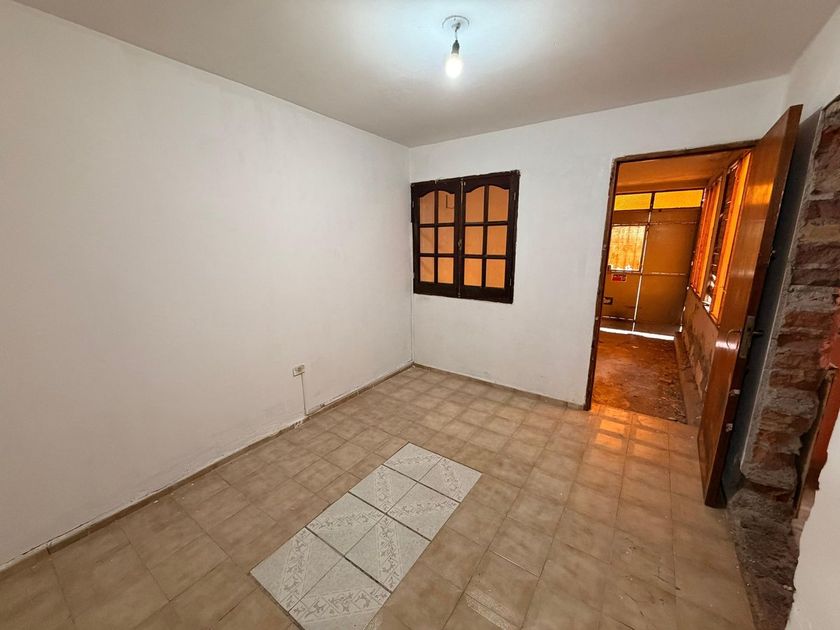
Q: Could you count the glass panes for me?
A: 12